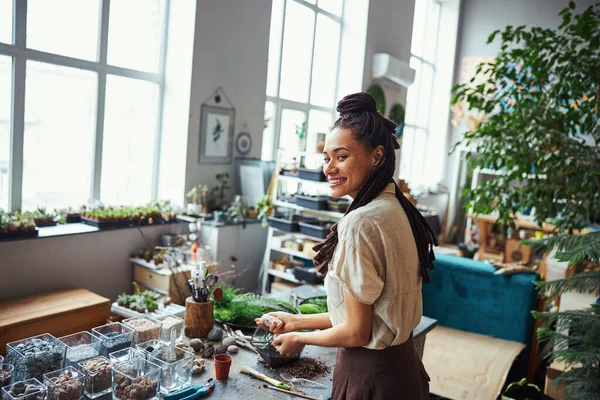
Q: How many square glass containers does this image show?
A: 12